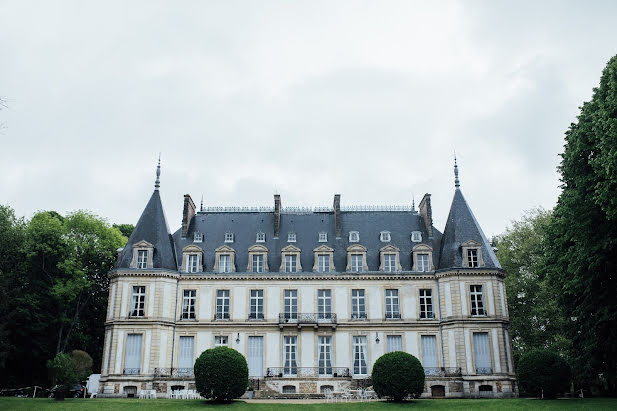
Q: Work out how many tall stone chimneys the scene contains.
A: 4